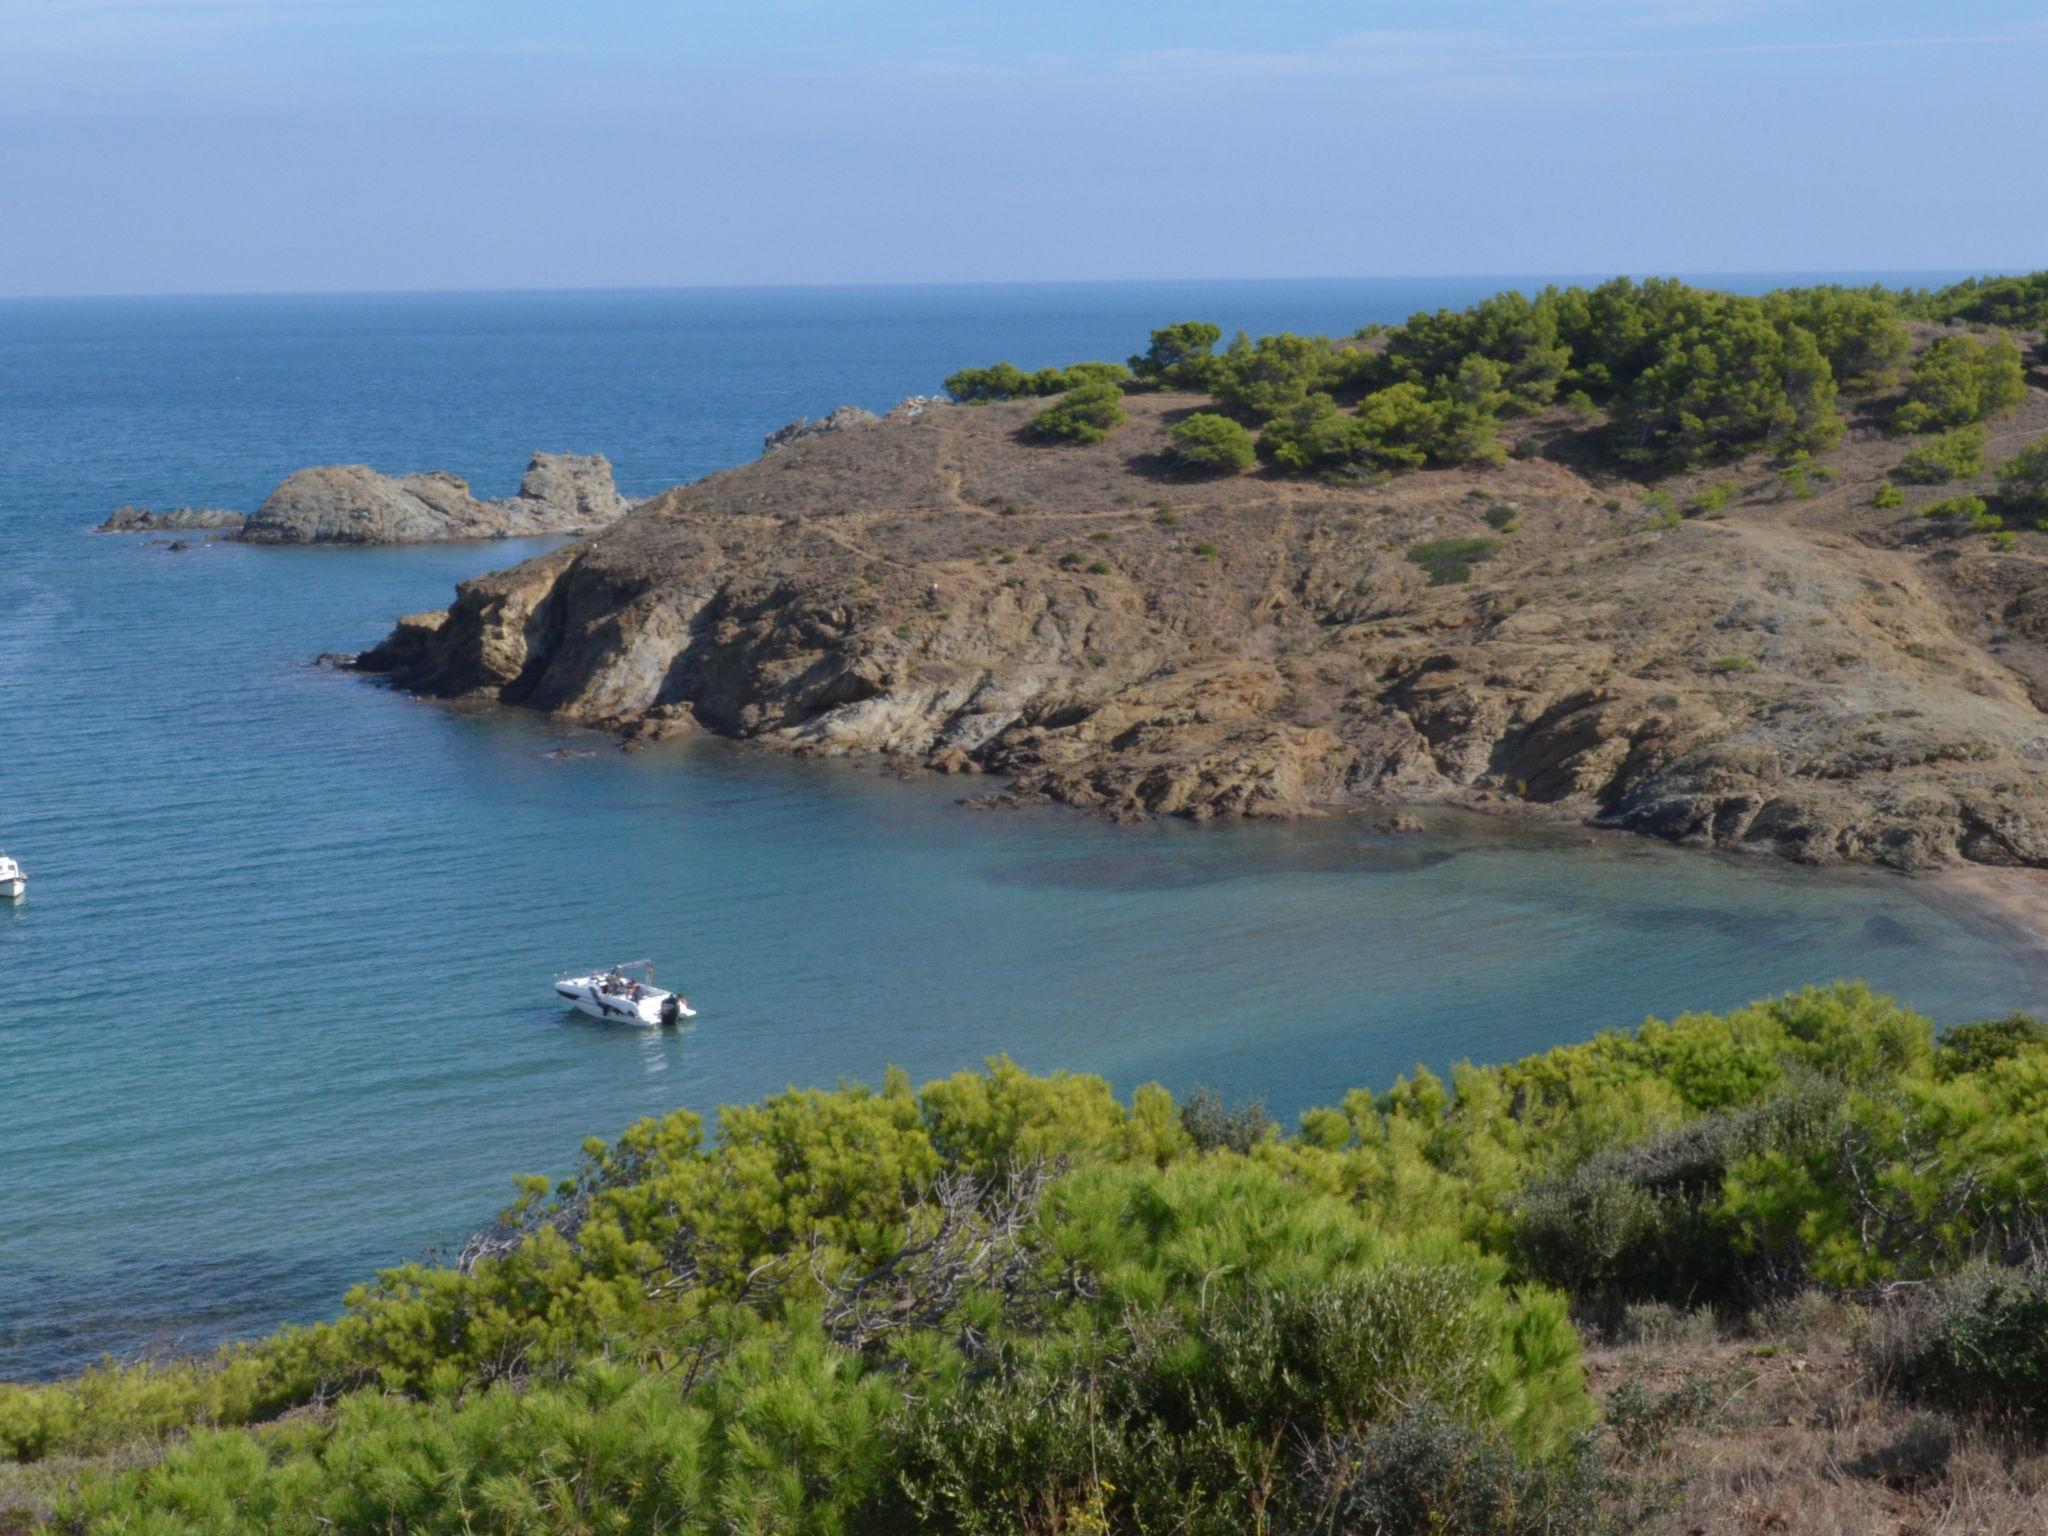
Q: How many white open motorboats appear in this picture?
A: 1